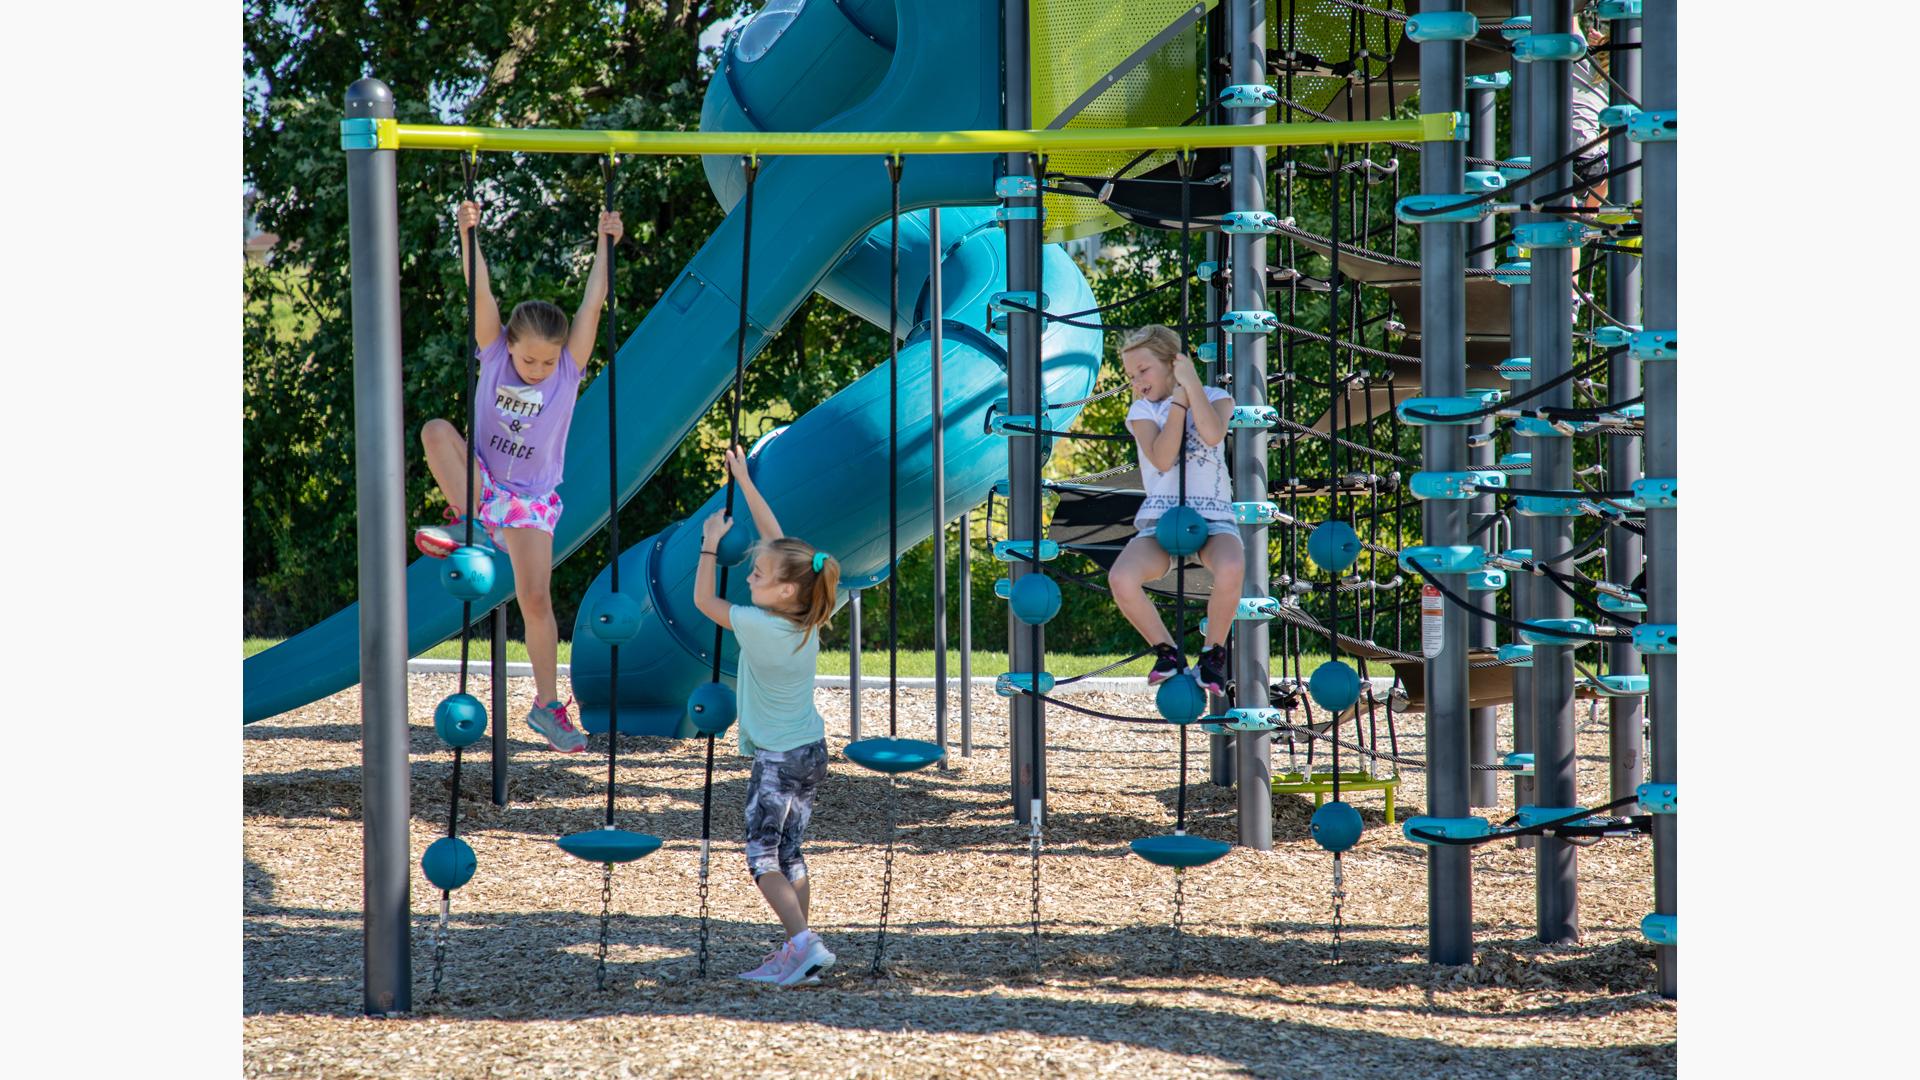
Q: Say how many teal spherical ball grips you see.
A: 12